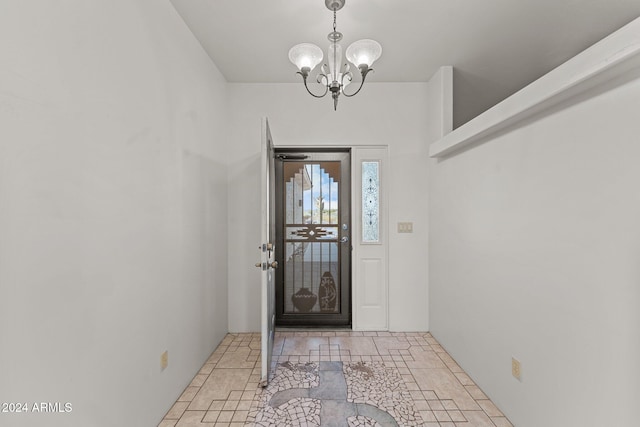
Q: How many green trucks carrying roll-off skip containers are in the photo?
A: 0